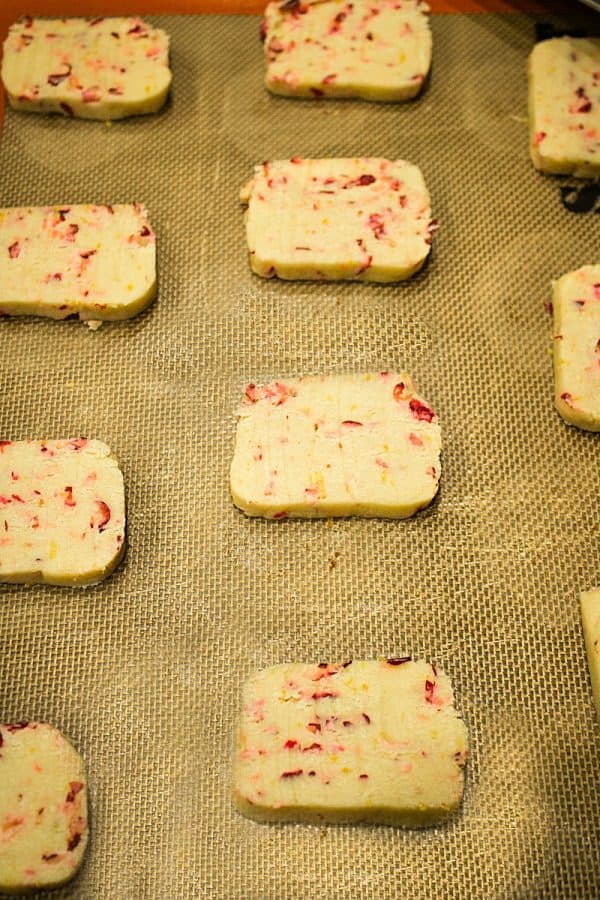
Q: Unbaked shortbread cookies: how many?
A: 11